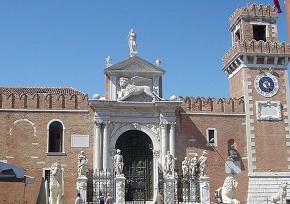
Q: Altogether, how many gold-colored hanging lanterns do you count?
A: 0